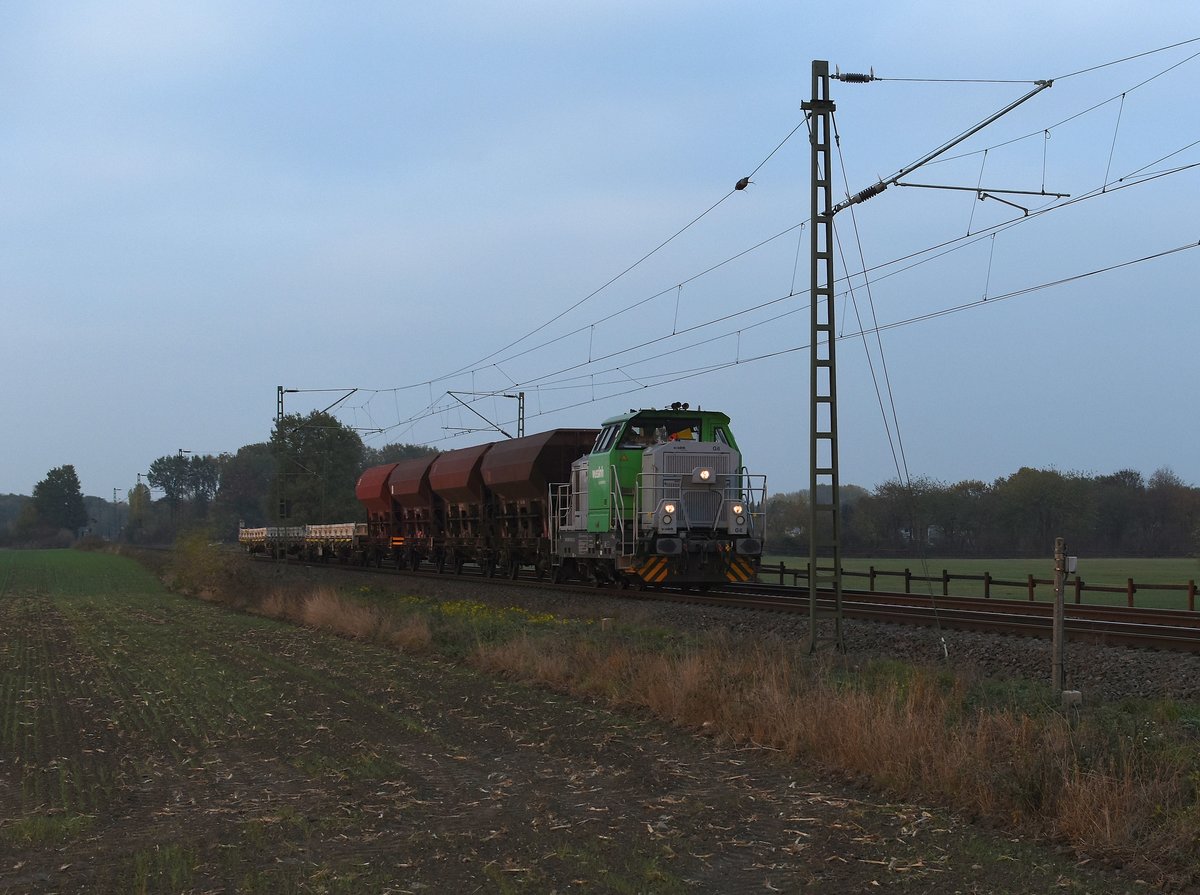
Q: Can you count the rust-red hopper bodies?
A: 4